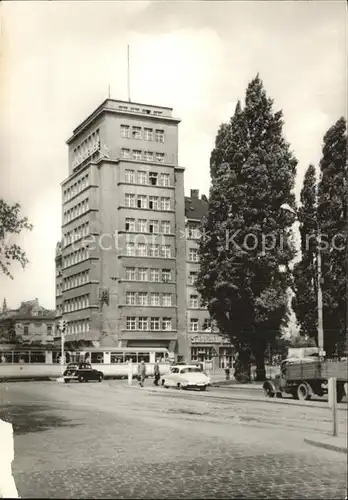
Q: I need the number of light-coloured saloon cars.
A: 1